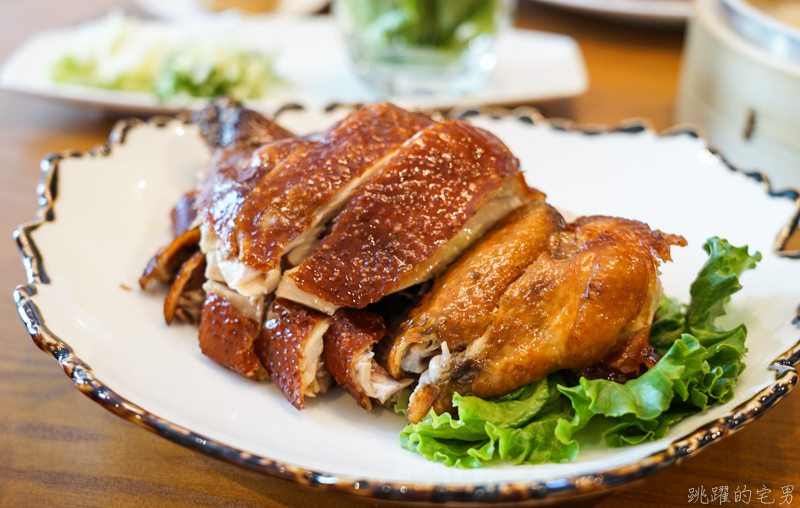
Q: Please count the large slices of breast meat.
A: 2